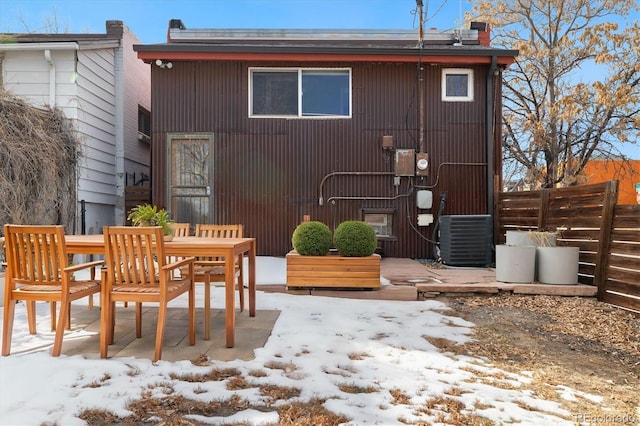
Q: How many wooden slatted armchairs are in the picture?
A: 4